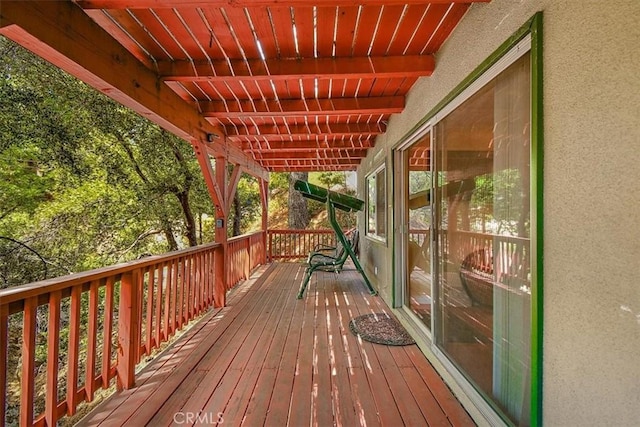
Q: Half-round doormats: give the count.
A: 1